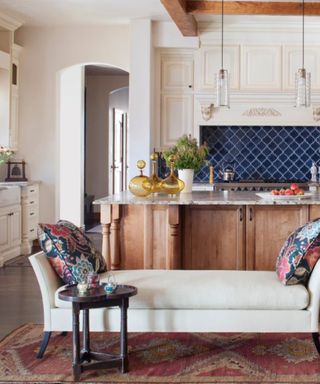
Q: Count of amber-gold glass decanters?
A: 3